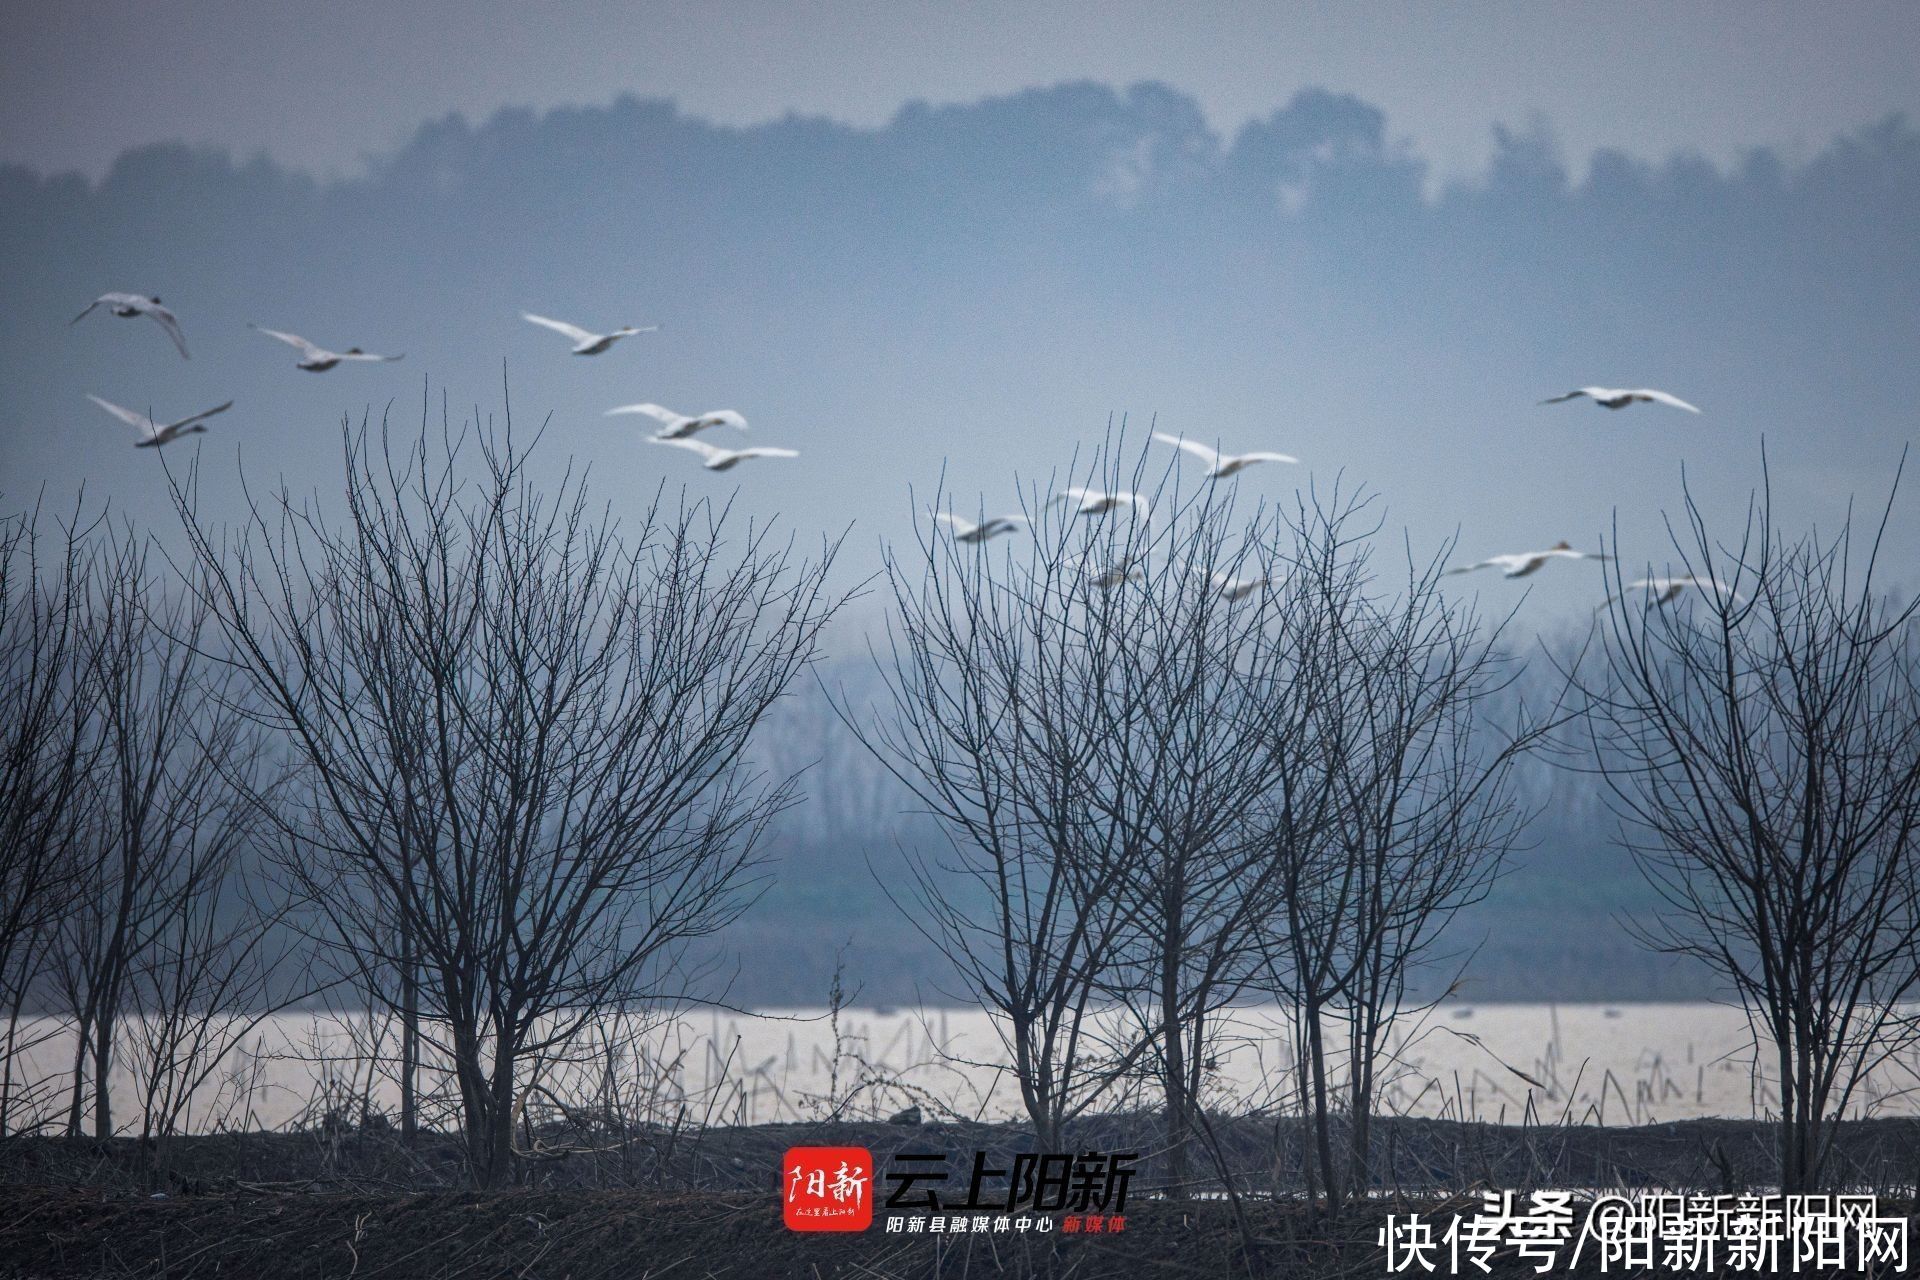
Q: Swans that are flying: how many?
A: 14